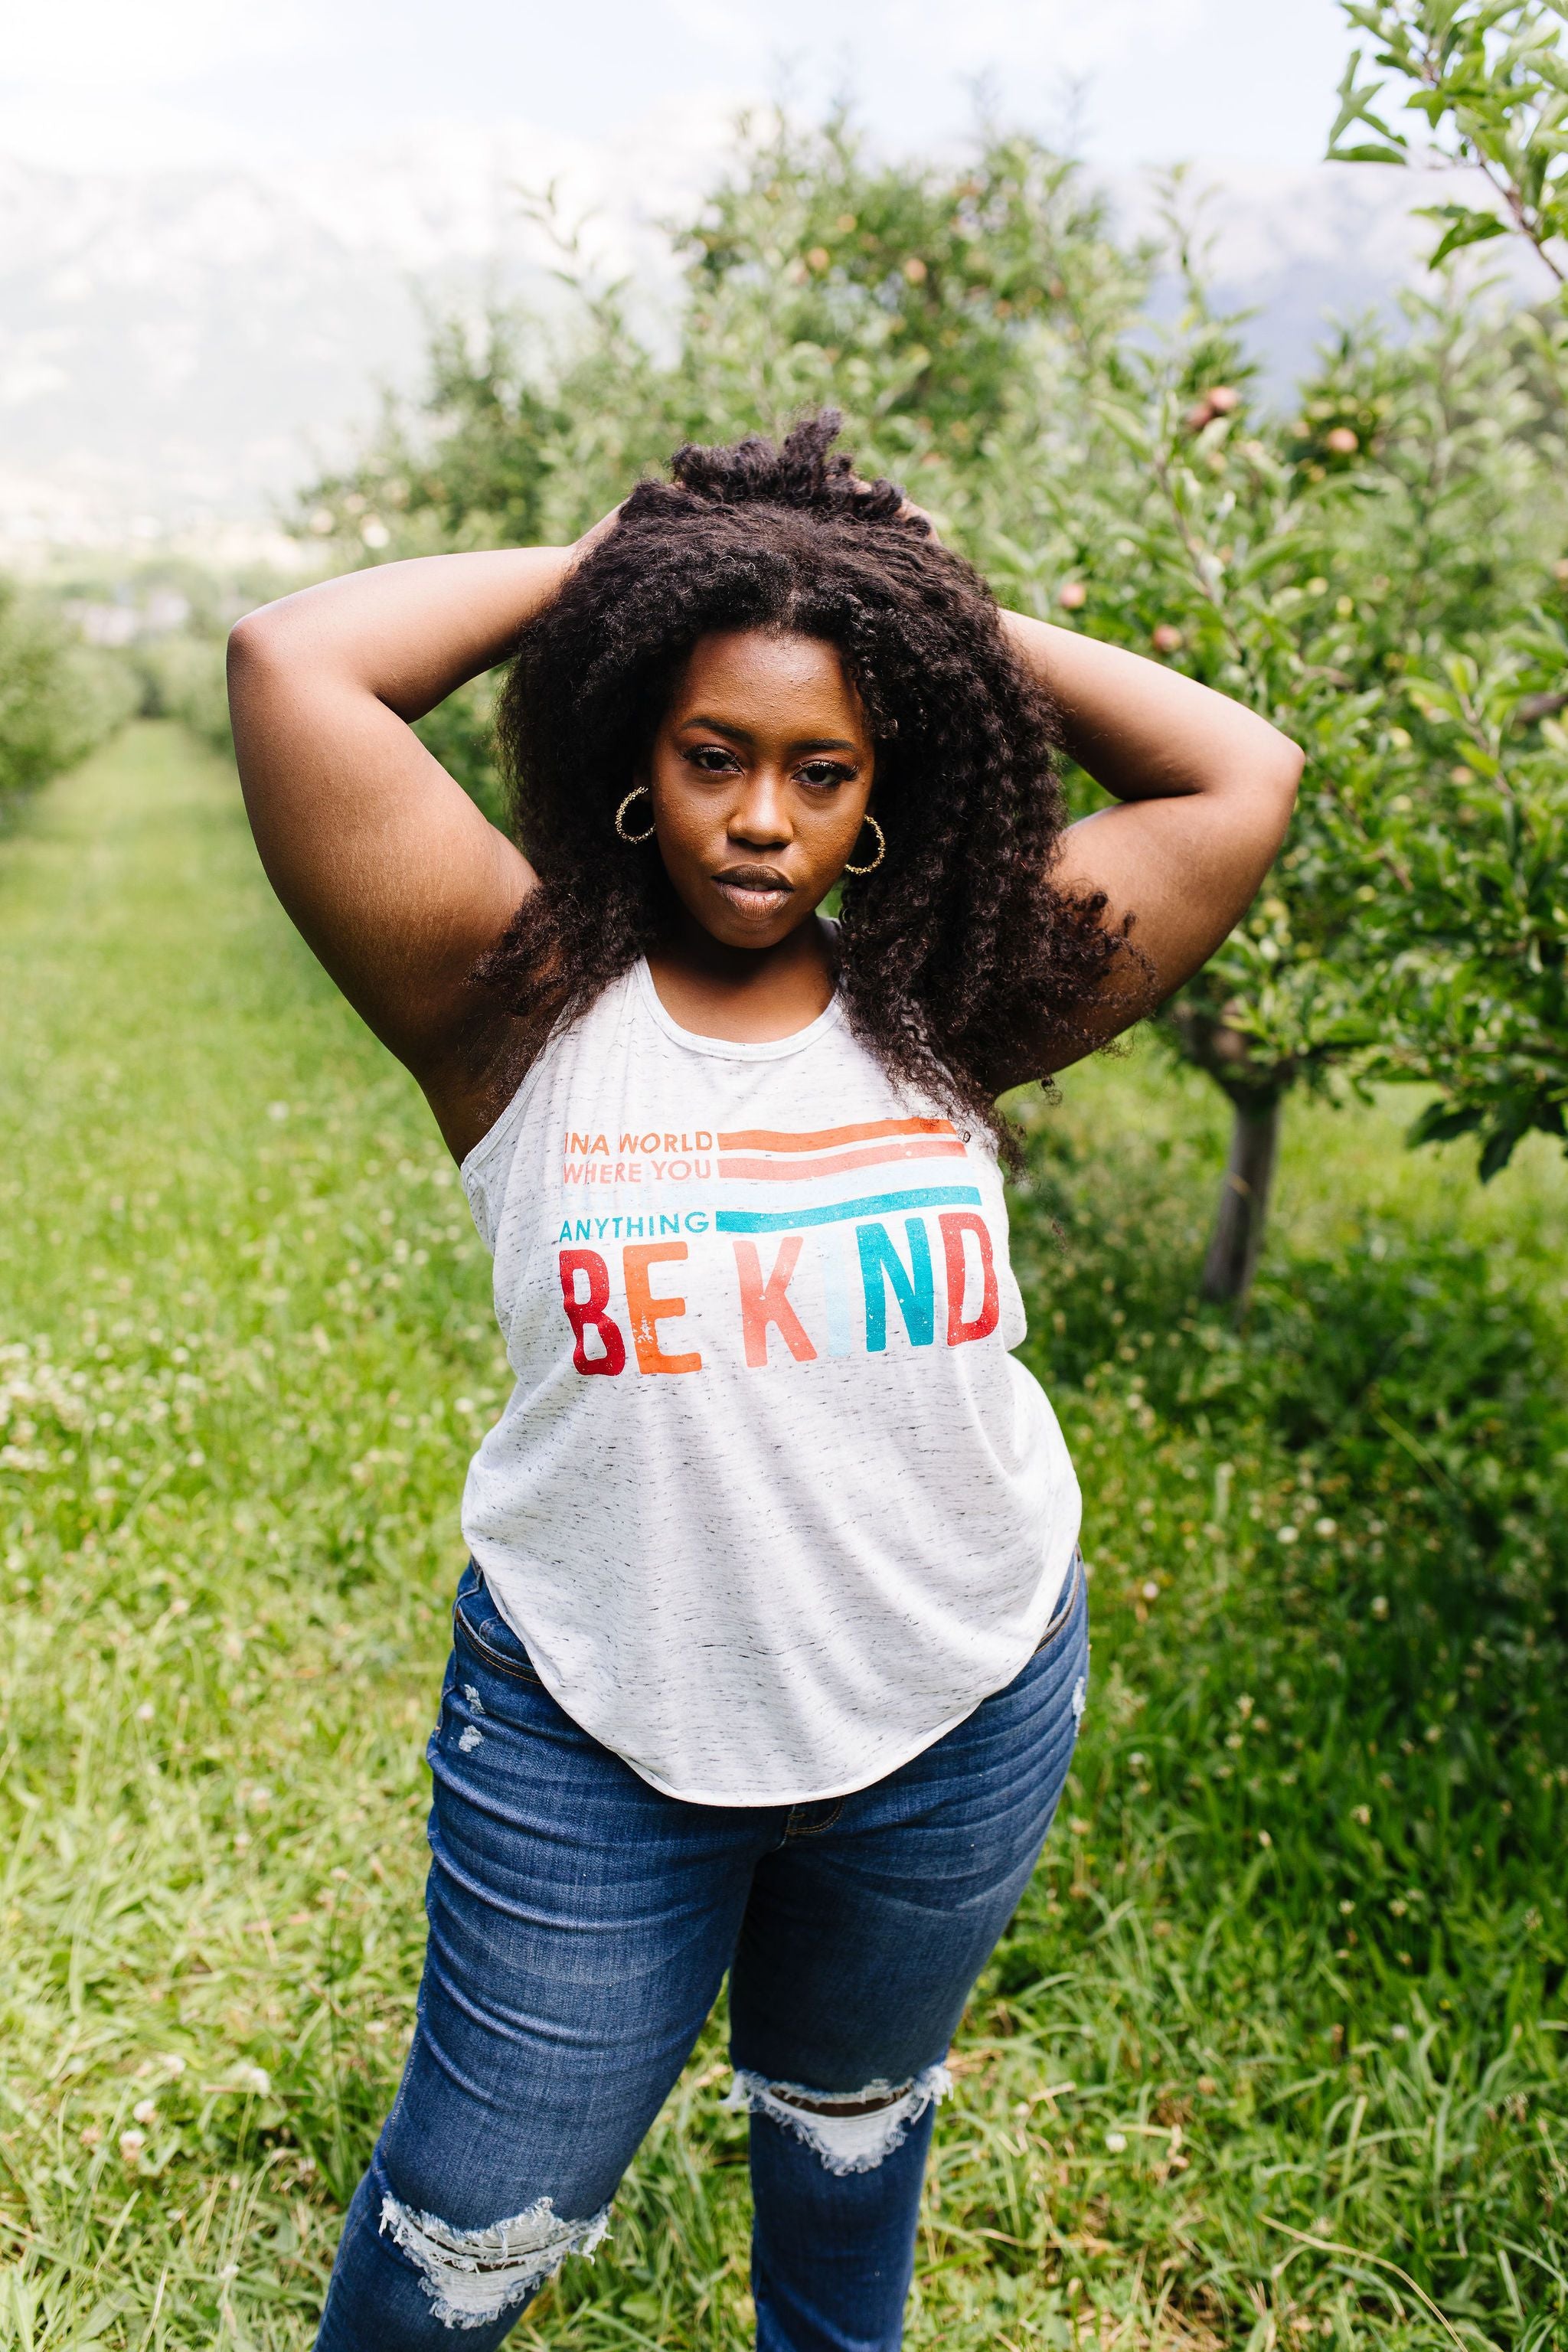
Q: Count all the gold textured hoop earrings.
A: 2